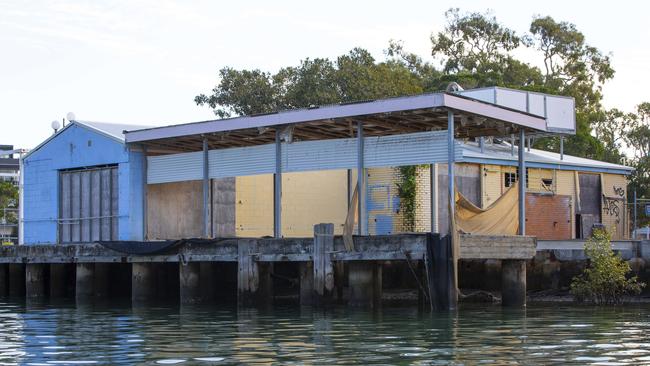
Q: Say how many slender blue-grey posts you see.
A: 5